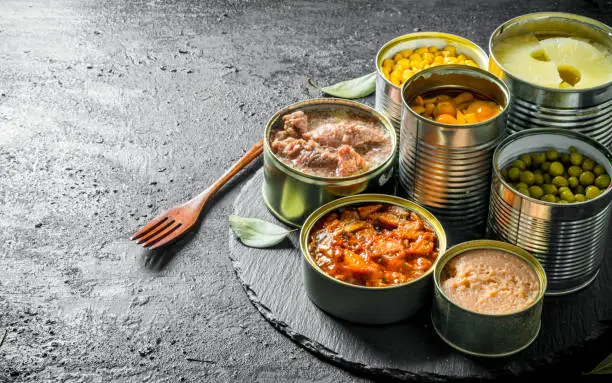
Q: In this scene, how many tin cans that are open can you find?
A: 7